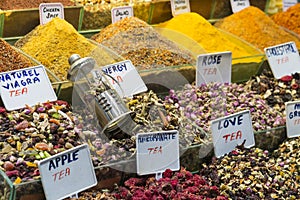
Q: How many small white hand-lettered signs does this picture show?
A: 13